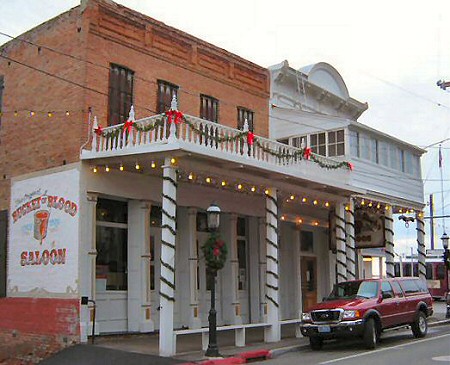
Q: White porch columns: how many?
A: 6